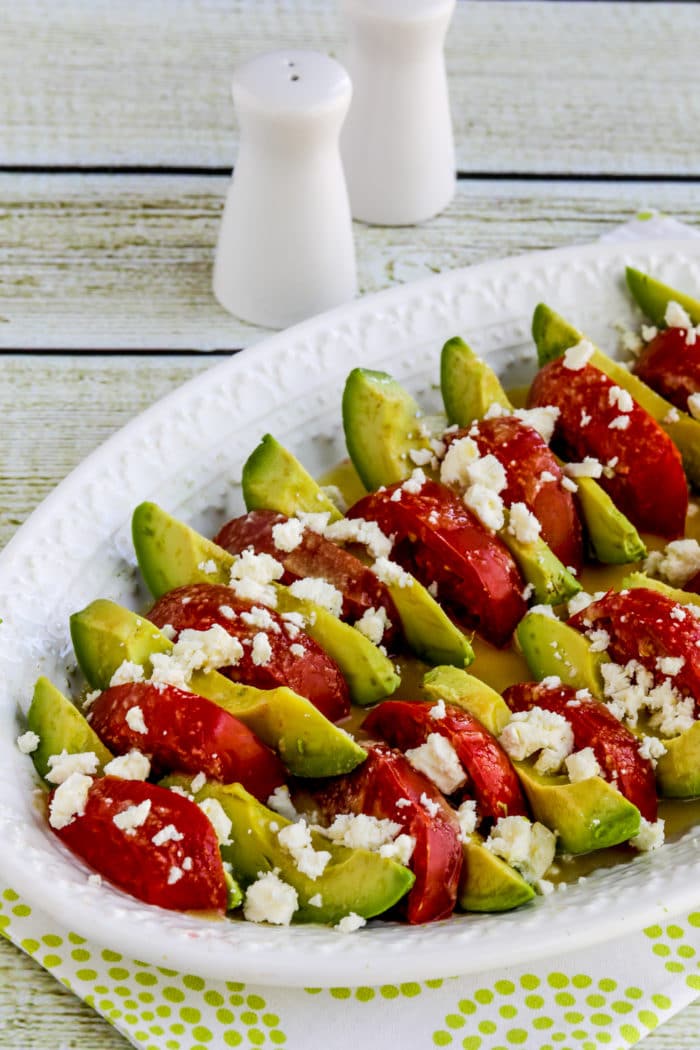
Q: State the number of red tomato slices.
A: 12